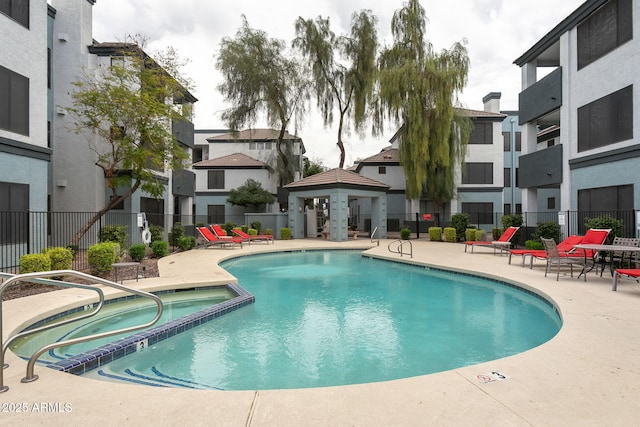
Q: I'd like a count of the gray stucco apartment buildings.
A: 4